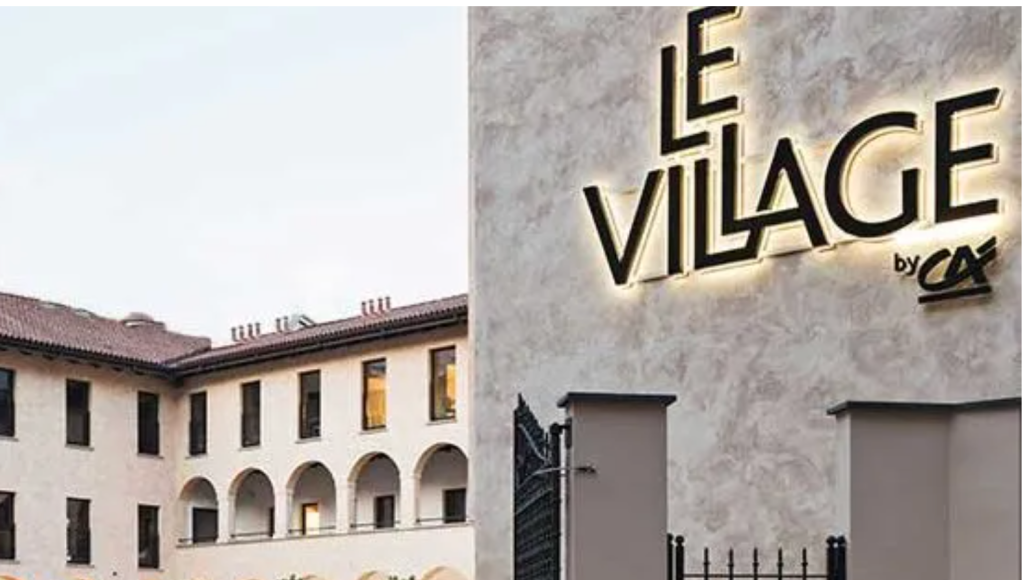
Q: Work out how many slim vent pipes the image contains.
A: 10